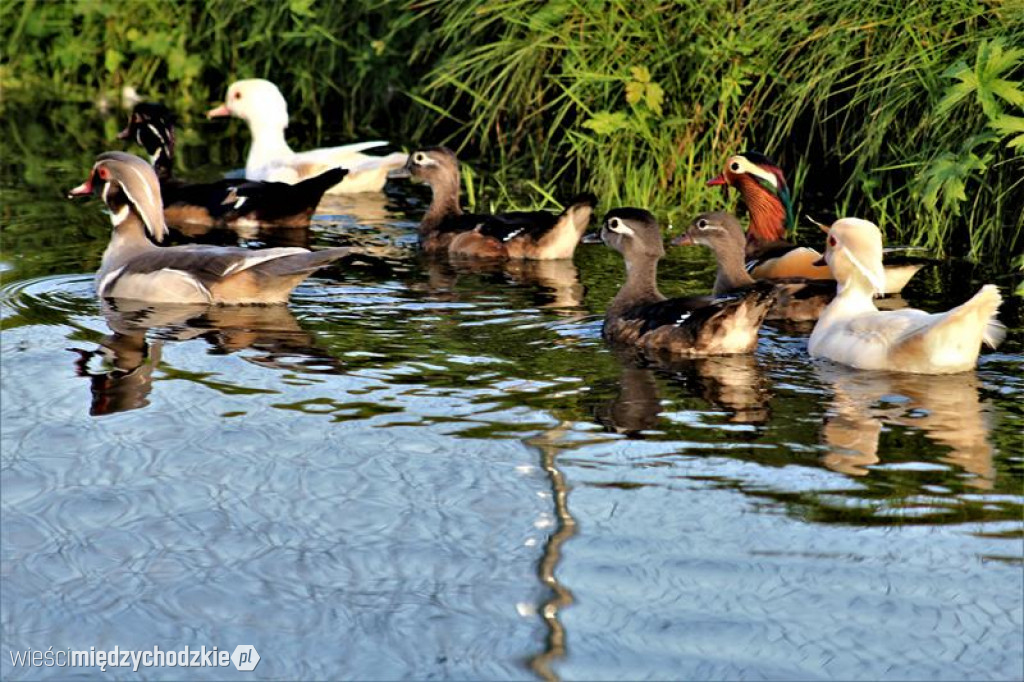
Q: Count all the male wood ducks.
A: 2